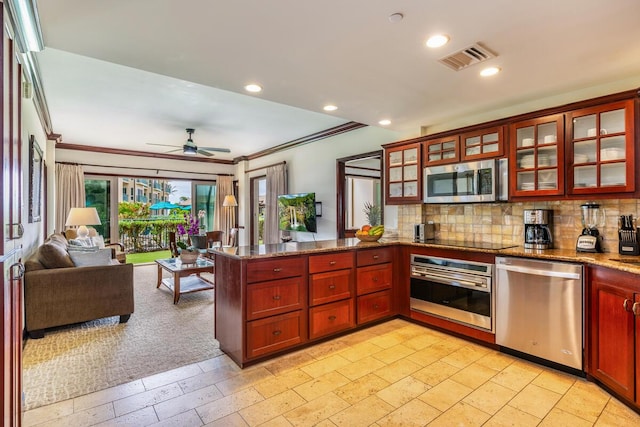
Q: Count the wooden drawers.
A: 9